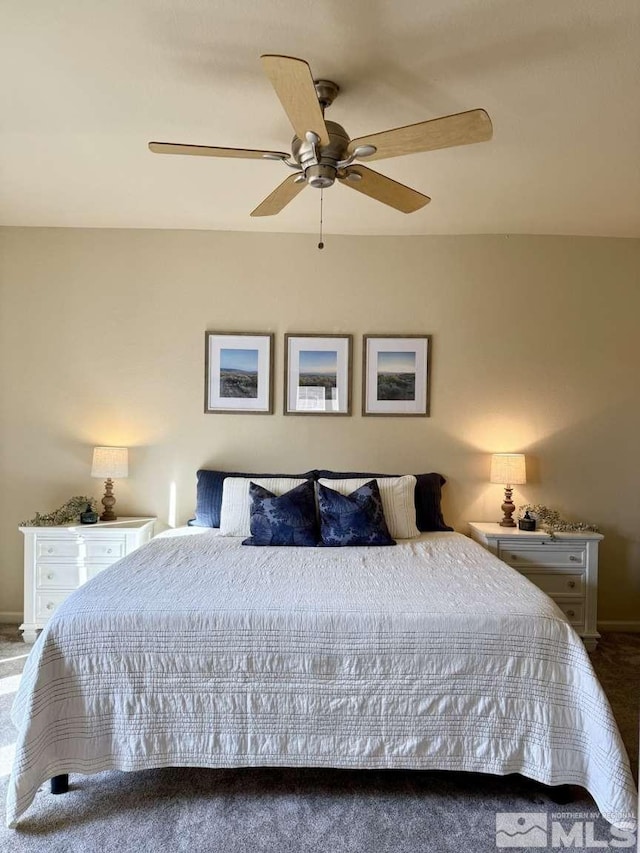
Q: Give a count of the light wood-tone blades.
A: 5